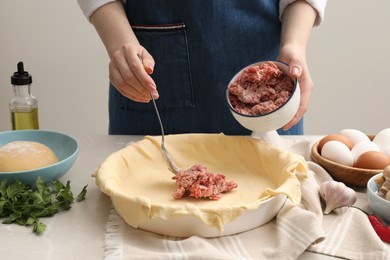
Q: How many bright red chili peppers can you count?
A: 1